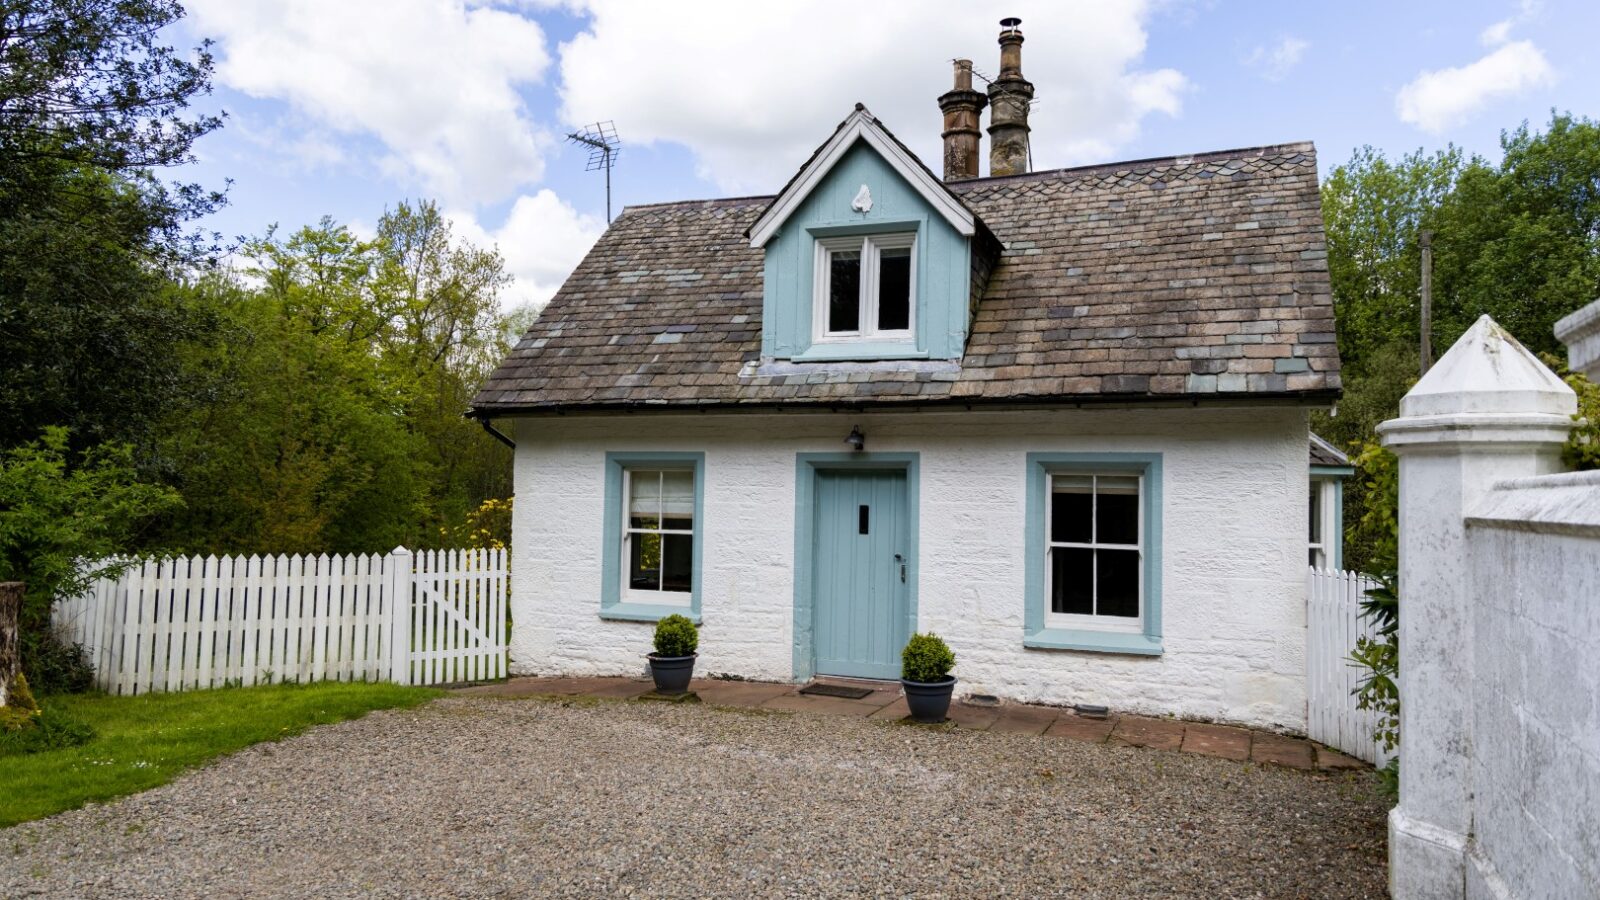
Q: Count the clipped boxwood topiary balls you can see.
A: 2